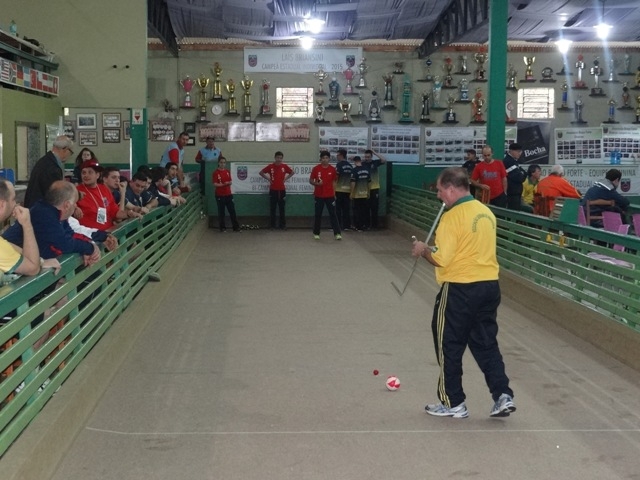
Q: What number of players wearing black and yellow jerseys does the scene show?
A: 3